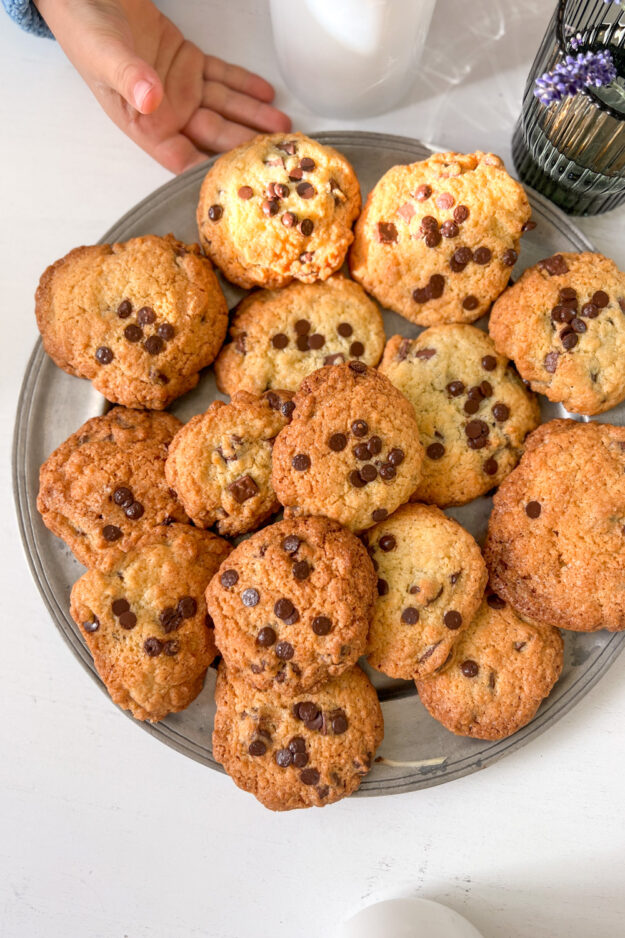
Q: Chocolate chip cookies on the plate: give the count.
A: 15